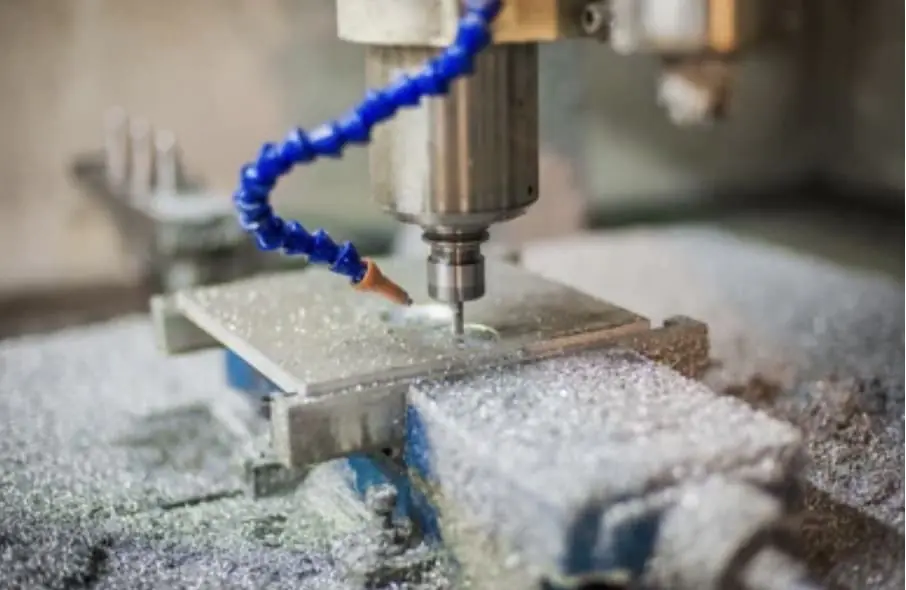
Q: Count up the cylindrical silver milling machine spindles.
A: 1